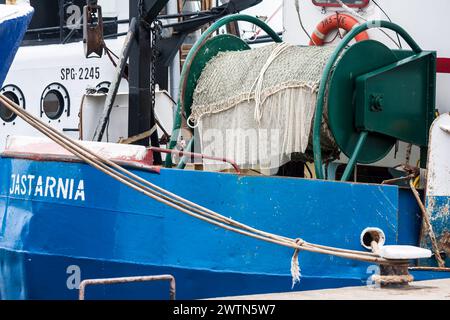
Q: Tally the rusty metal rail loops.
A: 1